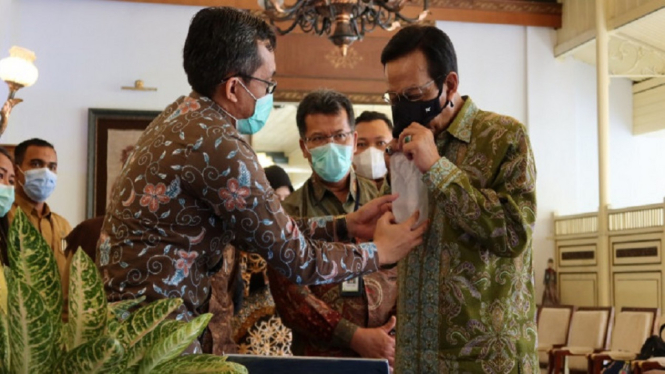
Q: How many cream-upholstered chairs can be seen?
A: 4